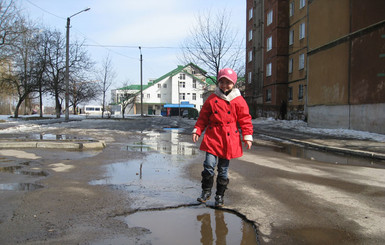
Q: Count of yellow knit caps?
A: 0